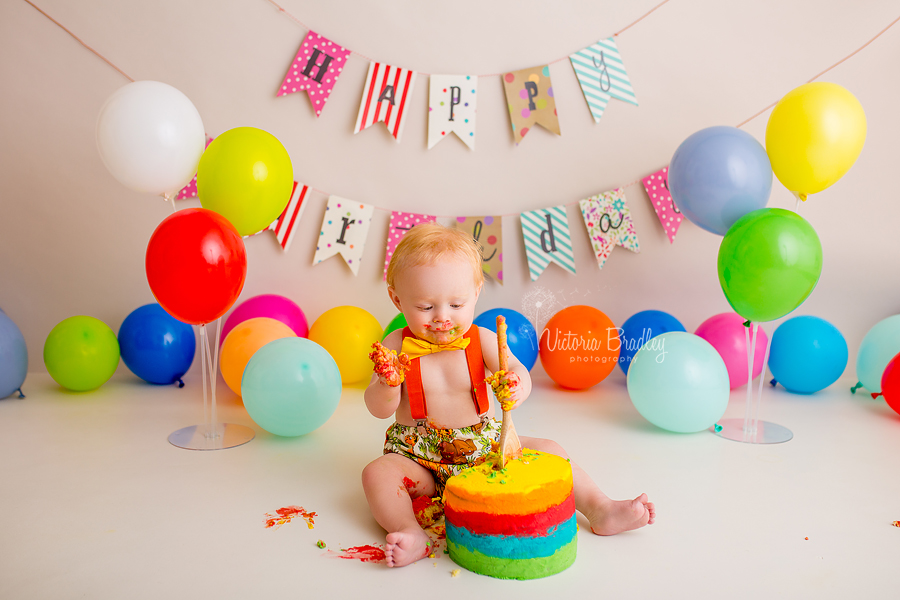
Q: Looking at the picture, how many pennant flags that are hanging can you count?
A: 13